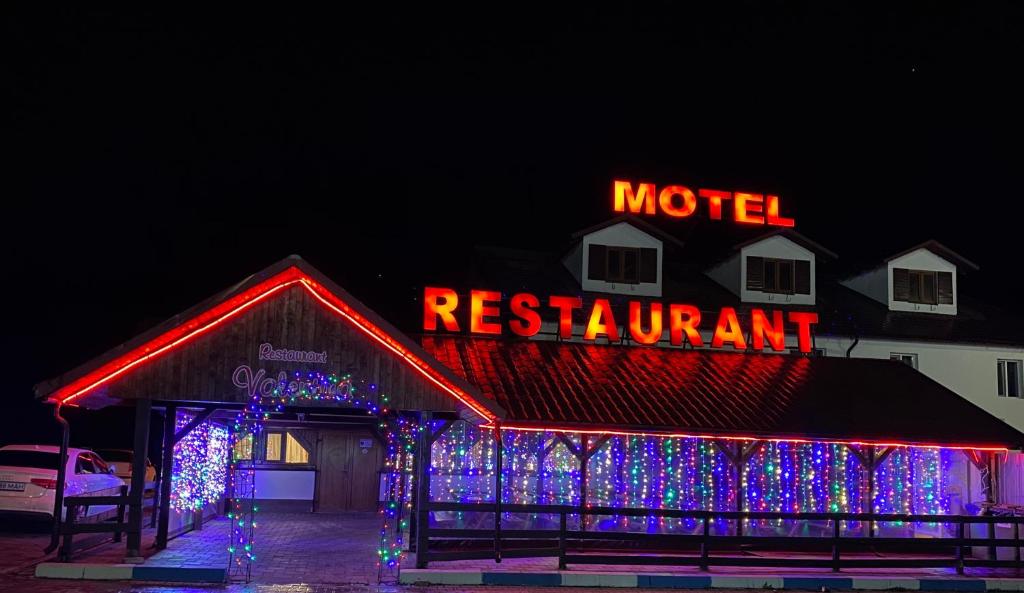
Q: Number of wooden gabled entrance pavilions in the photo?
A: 1